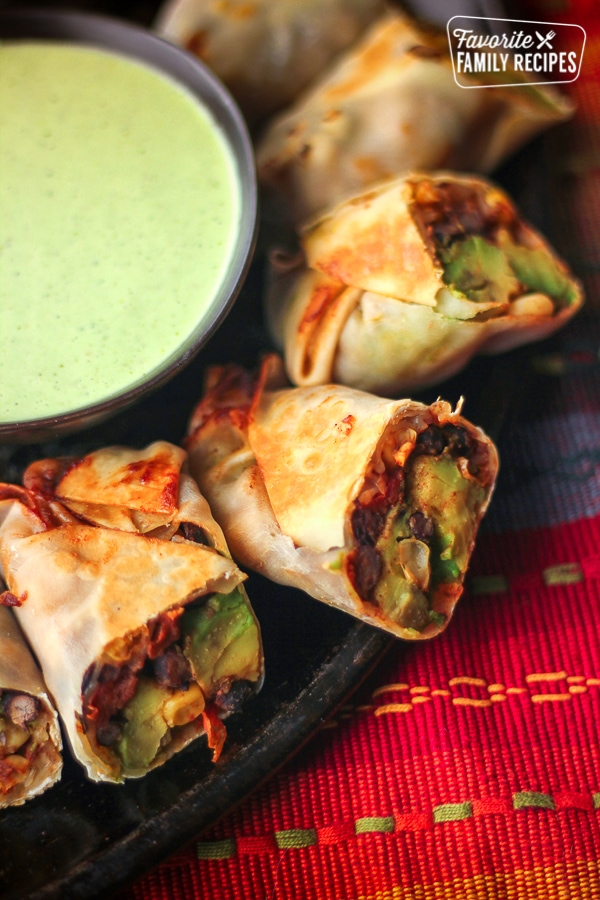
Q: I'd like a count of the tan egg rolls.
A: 6